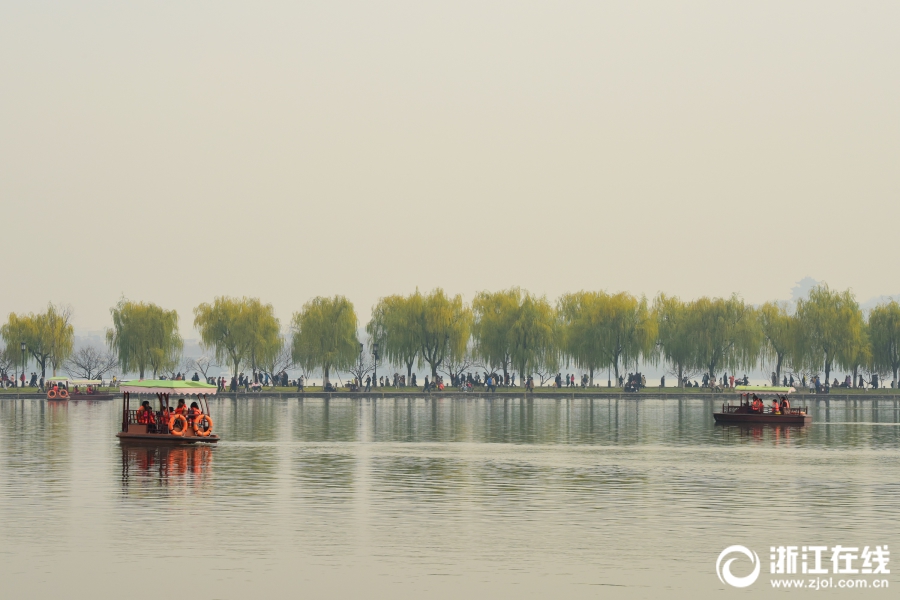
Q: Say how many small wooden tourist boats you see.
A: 4